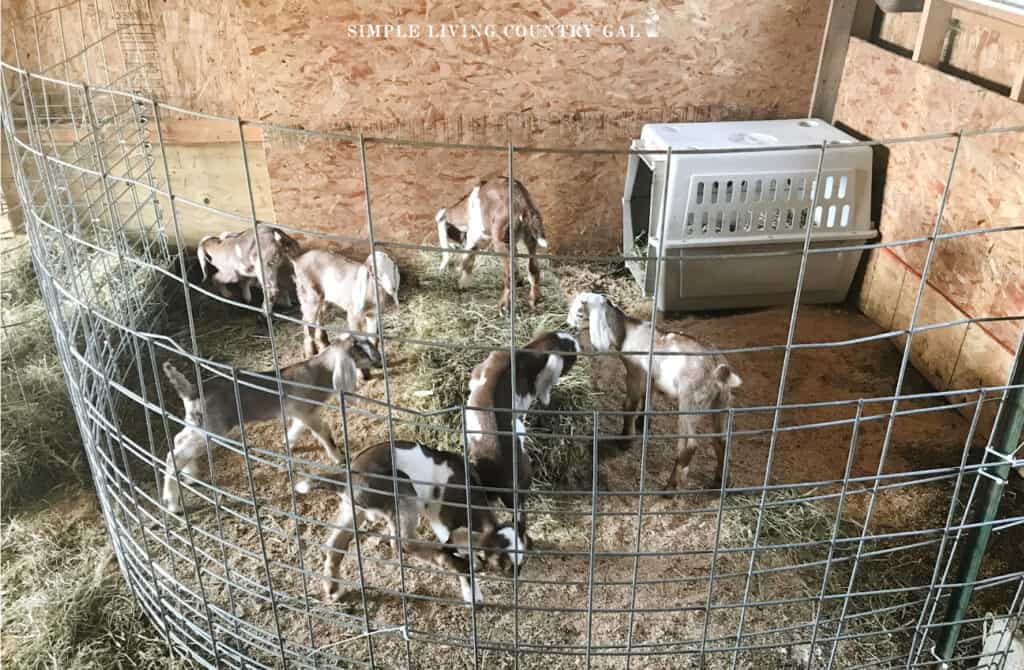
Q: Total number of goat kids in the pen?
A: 7